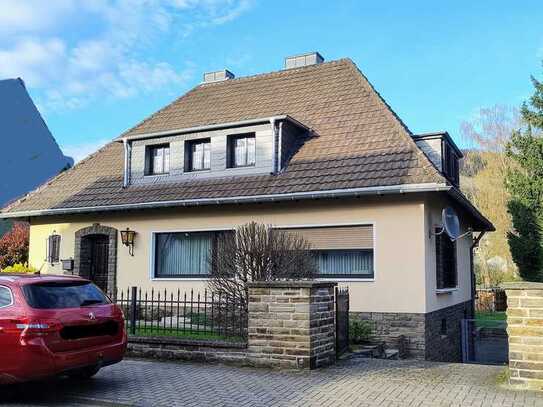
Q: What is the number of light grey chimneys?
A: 2